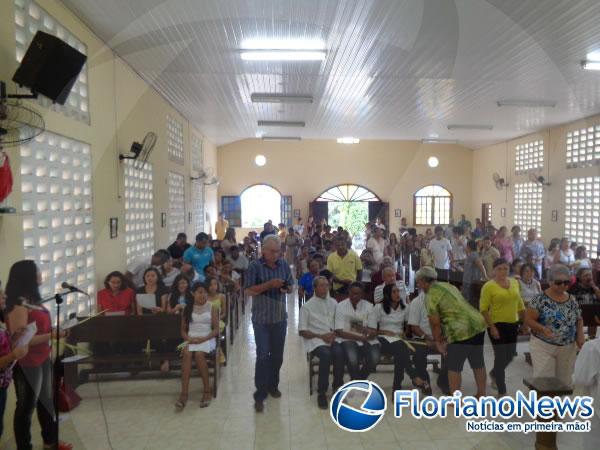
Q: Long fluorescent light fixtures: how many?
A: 8